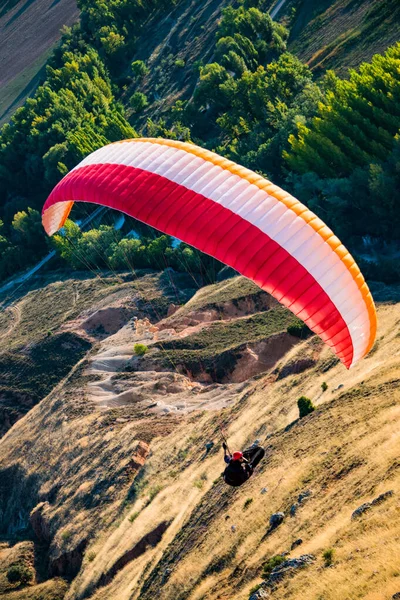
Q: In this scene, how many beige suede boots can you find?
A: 0